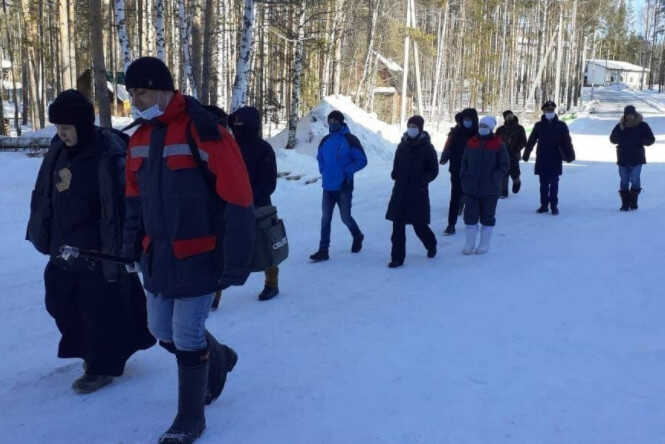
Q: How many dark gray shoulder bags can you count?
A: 1